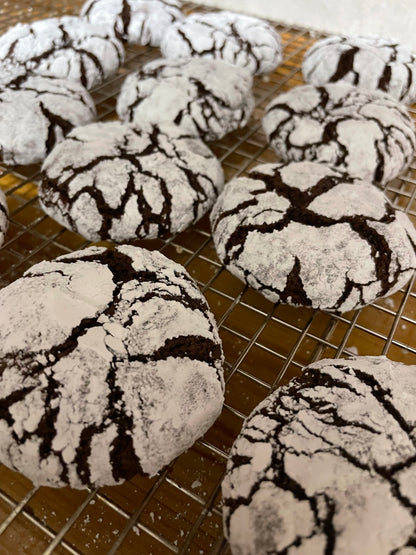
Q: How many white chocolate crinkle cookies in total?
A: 12